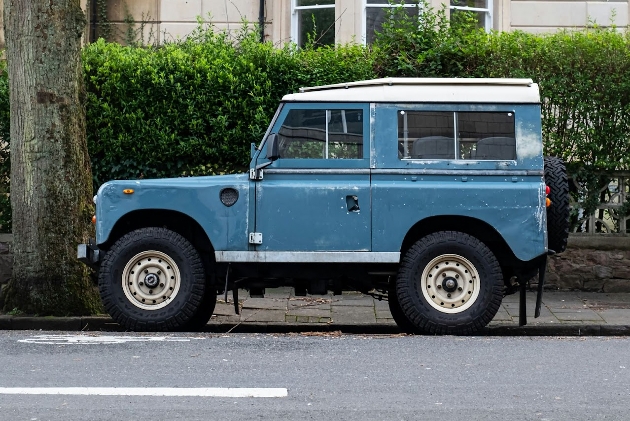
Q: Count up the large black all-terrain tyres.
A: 3